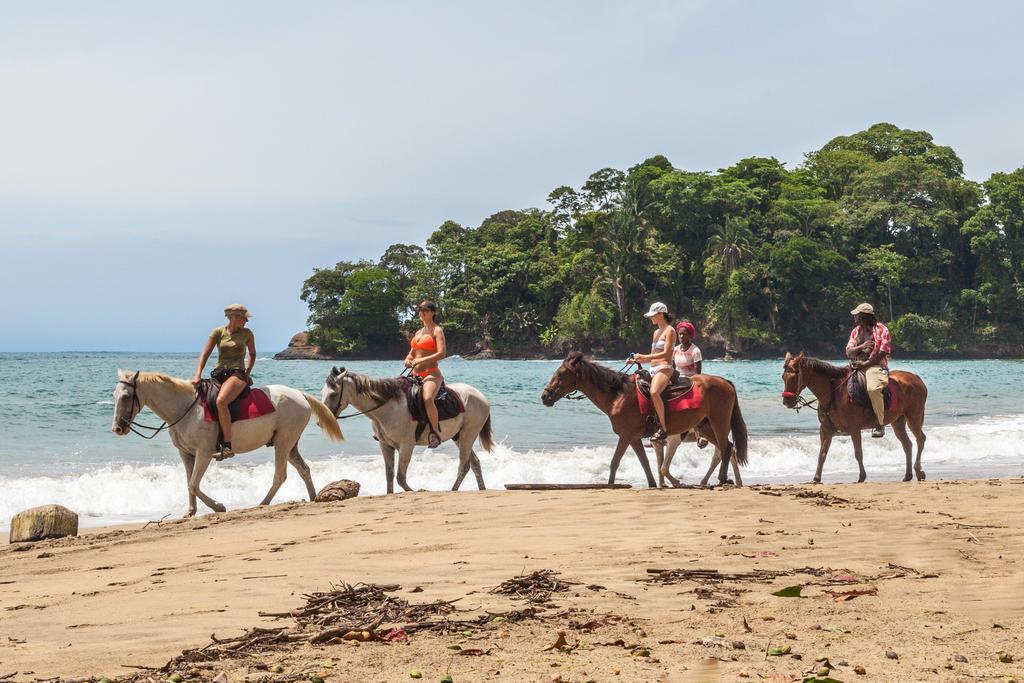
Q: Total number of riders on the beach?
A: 5